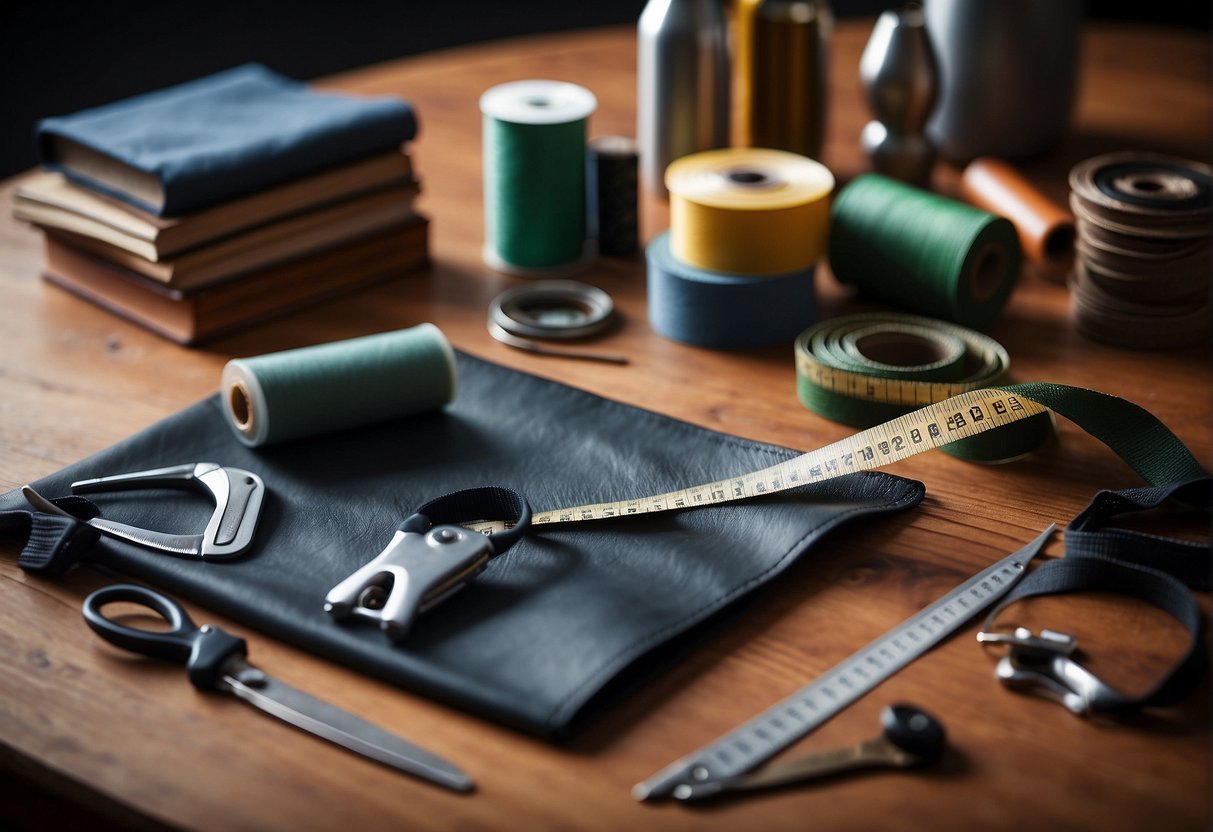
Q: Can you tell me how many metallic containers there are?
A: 4